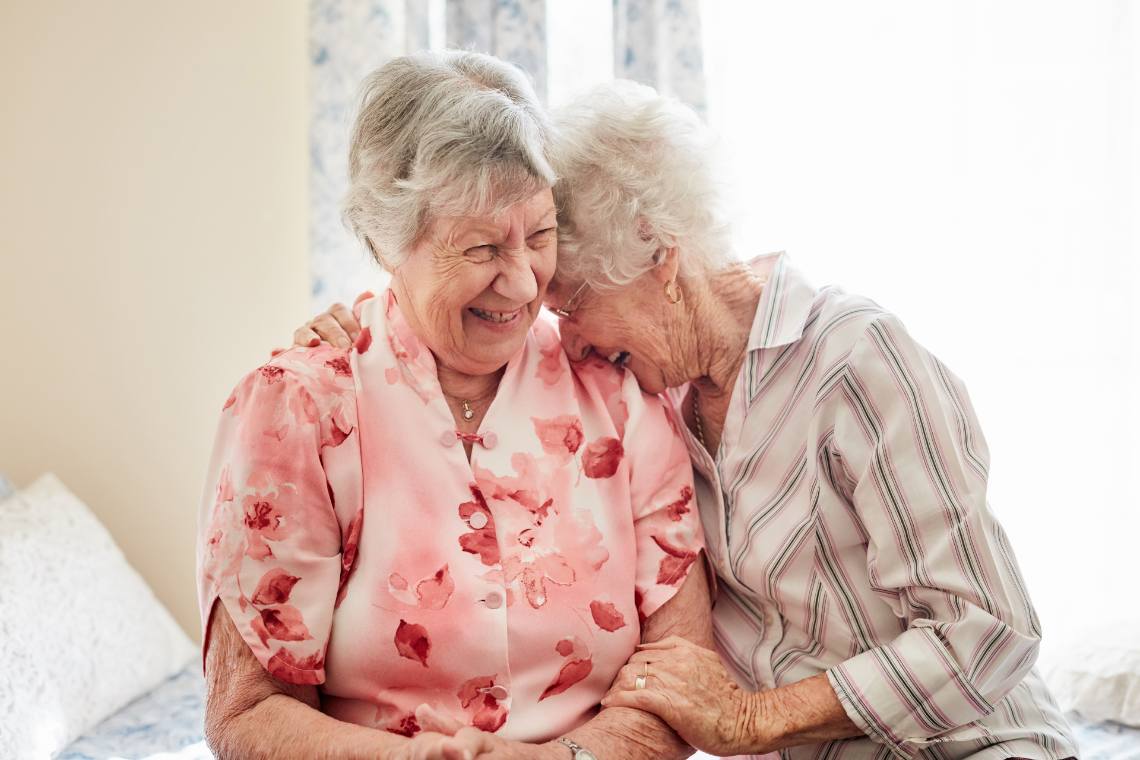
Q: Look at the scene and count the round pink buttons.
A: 5